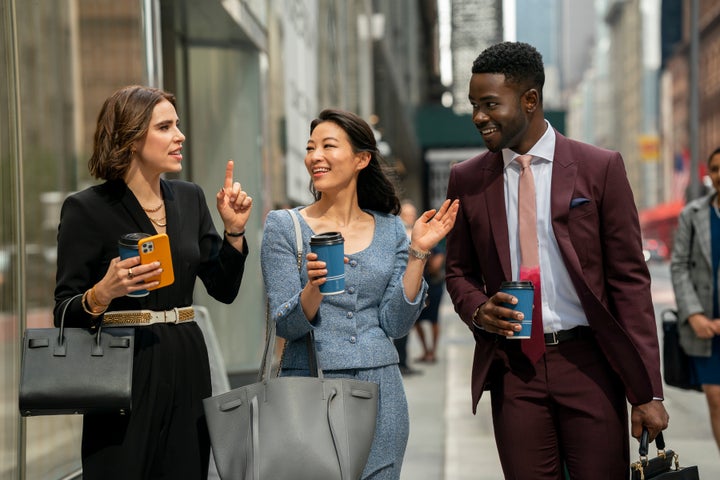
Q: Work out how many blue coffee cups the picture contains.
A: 3